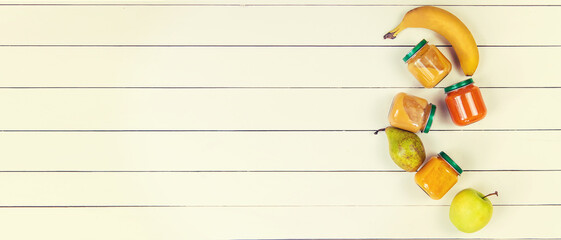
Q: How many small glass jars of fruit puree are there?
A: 4